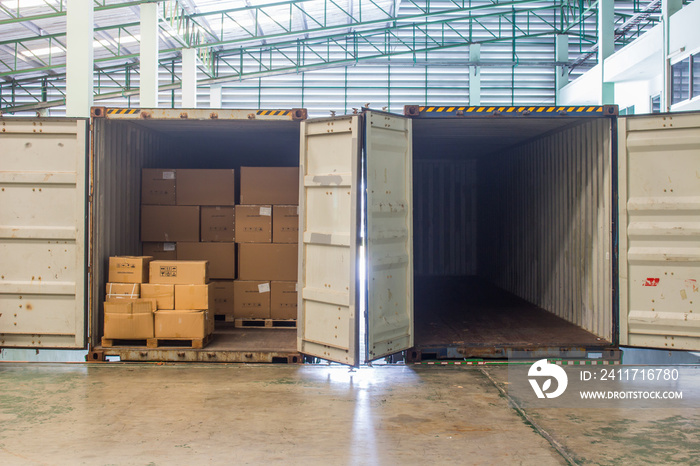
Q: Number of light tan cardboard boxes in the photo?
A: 7